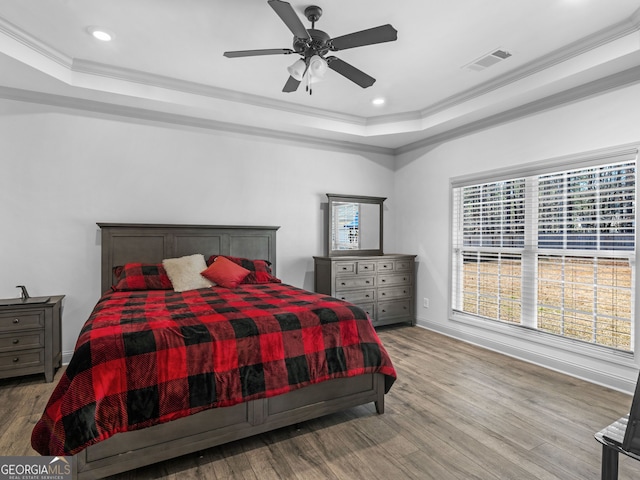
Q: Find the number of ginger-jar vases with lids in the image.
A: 0